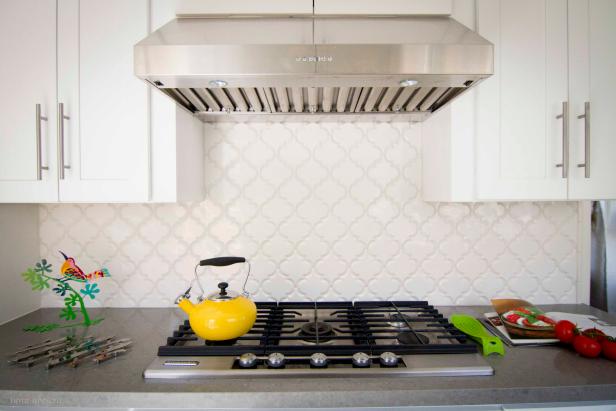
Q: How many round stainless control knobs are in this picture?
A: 5